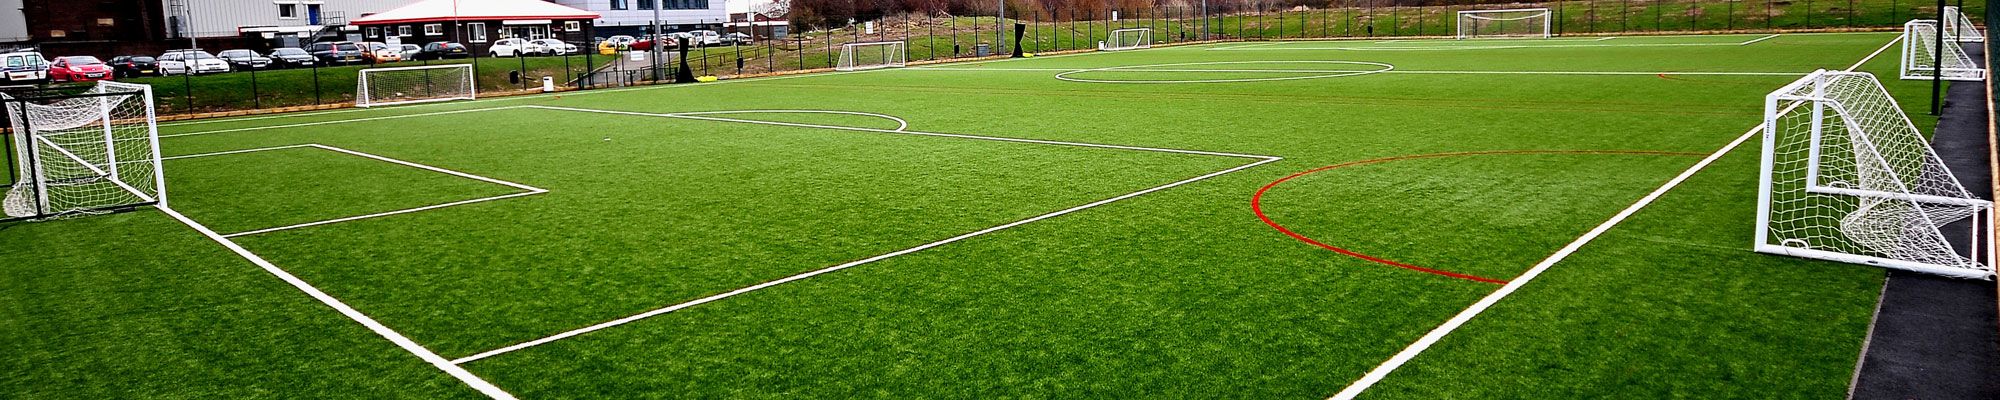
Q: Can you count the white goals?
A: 8